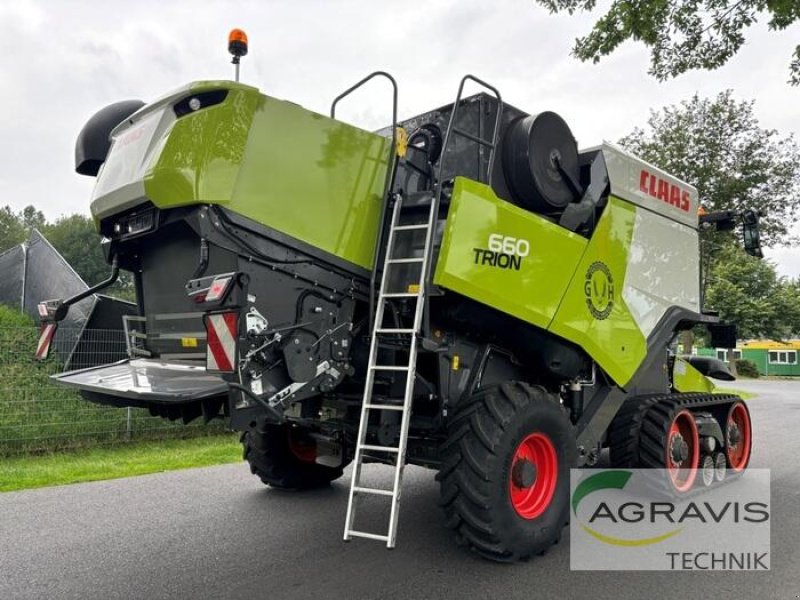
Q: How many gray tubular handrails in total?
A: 2